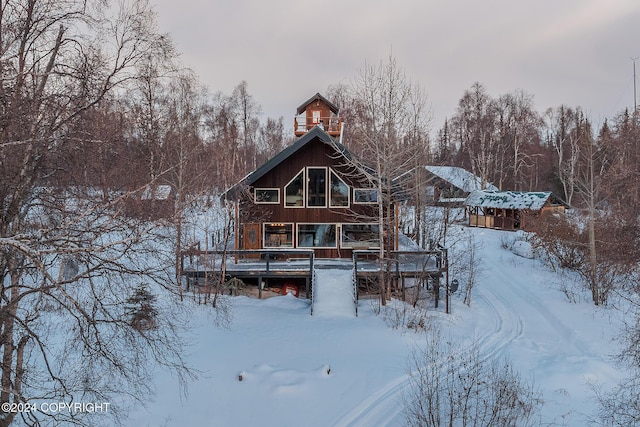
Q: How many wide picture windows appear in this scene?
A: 3